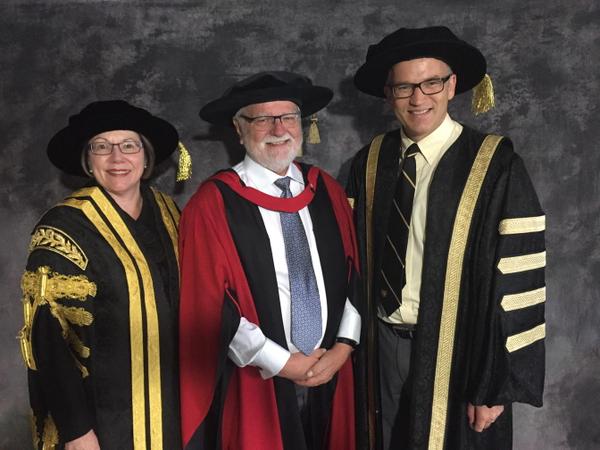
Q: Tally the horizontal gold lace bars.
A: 4